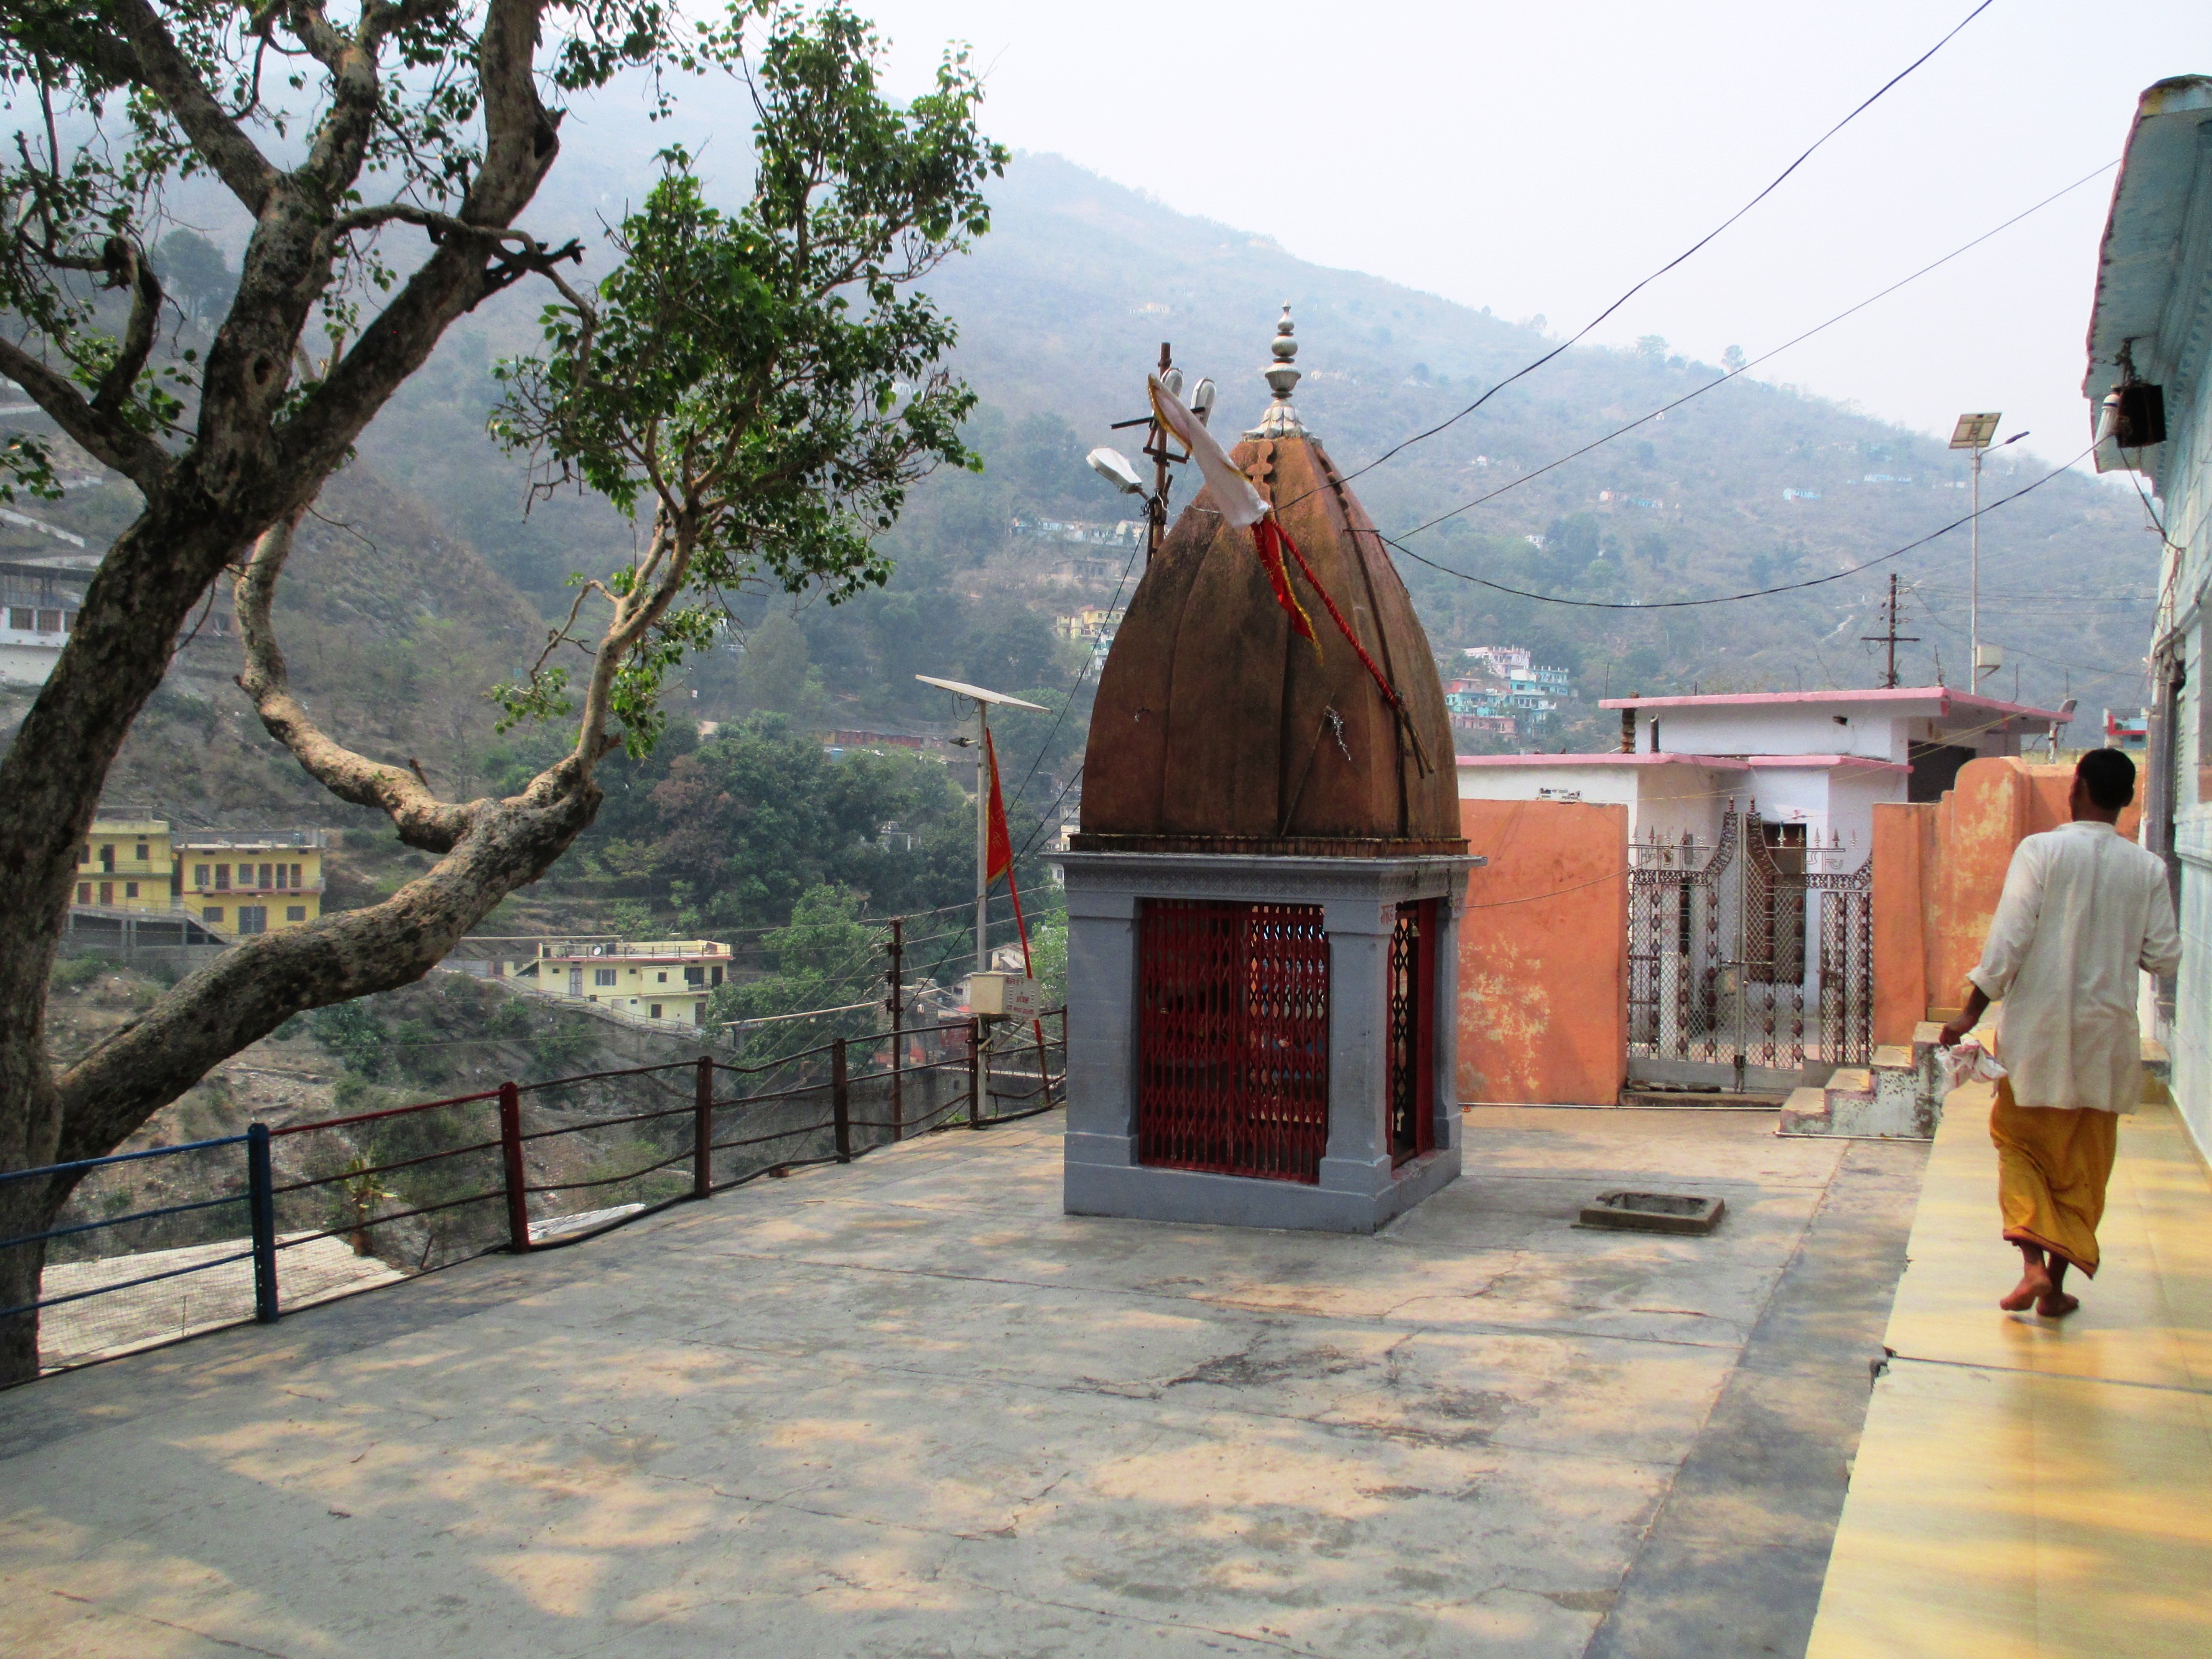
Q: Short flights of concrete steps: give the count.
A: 1